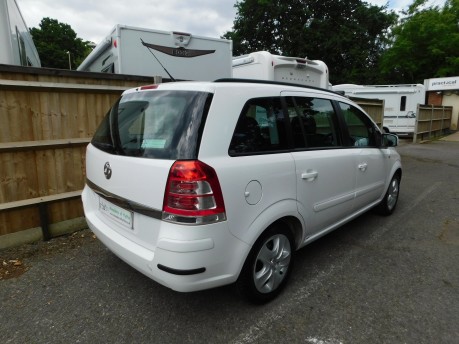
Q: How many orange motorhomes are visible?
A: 0